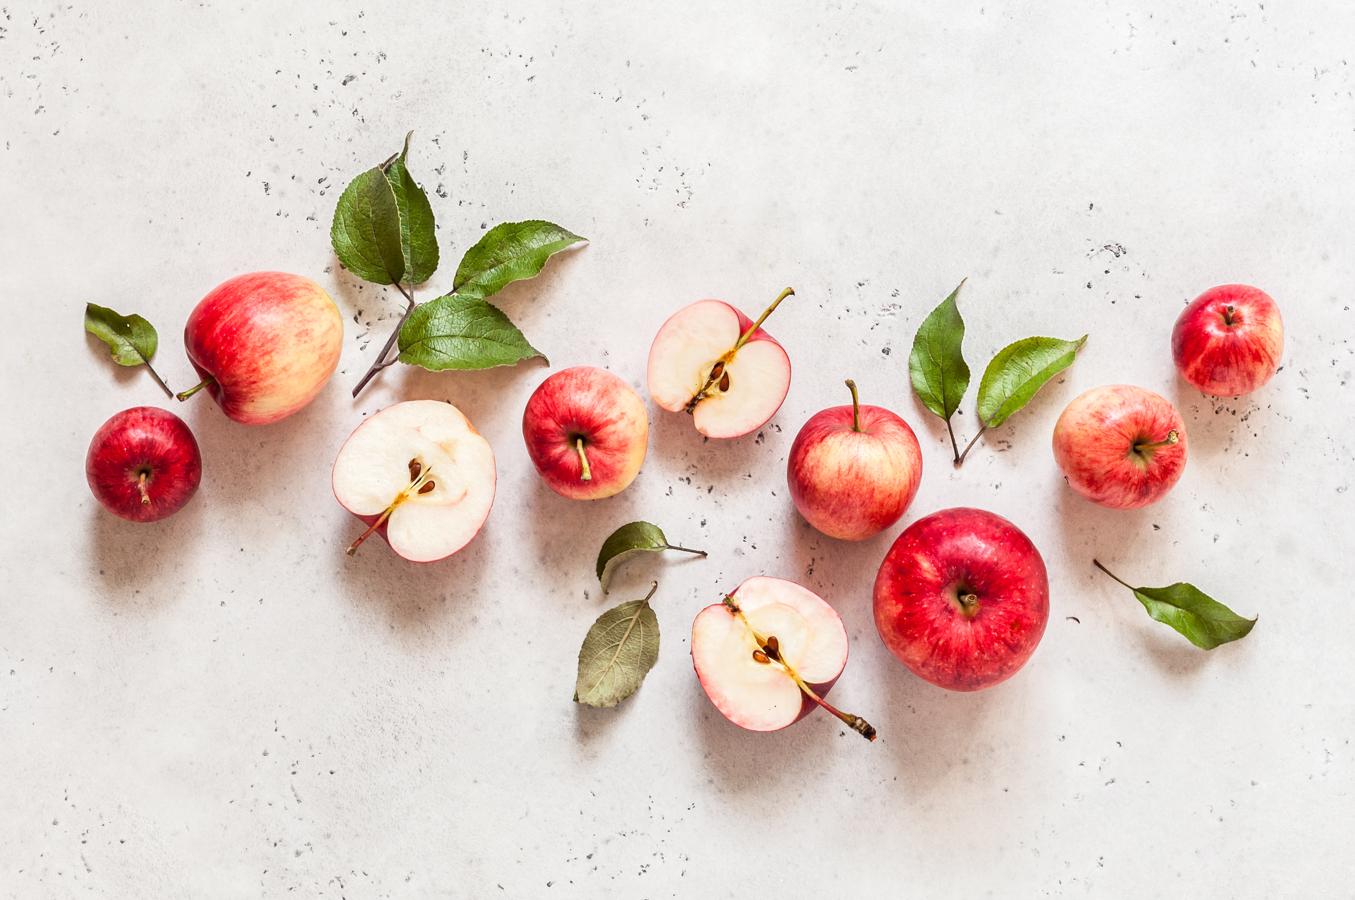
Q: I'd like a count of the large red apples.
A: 1